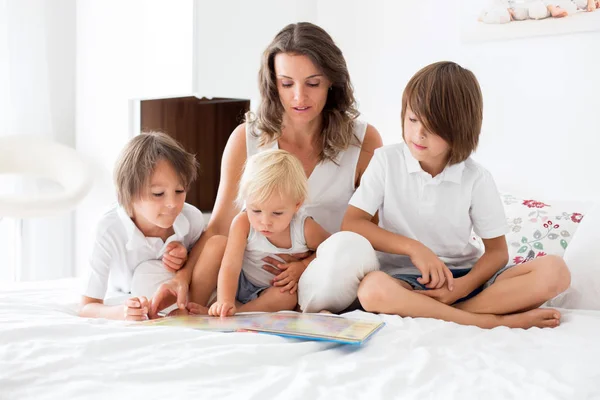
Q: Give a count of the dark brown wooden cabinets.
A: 1